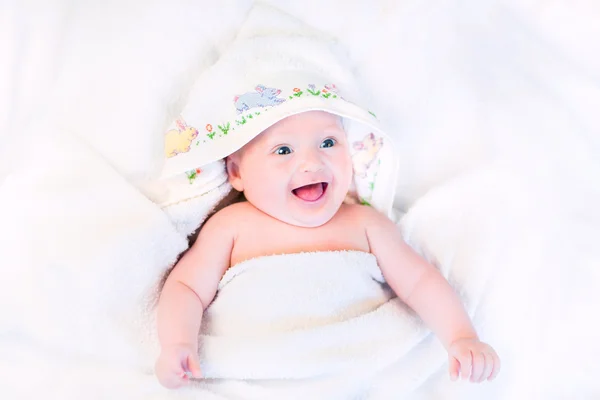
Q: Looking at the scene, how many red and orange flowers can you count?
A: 4